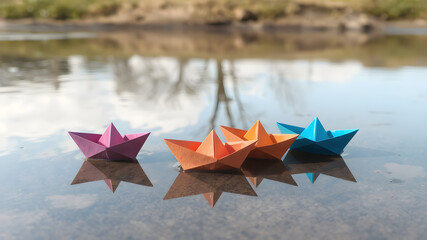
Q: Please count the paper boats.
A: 4